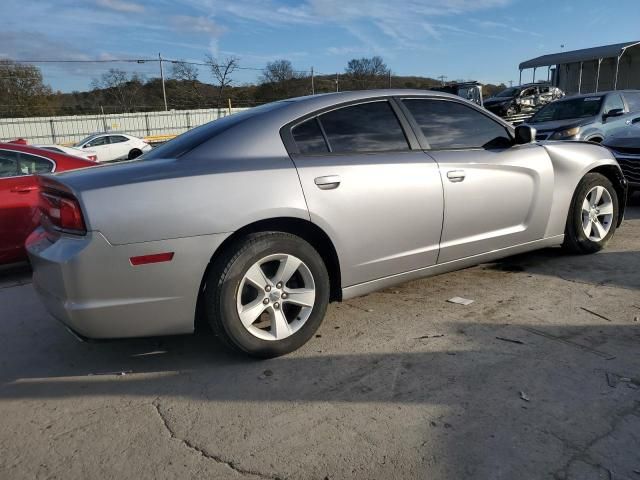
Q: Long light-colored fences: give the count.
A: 1